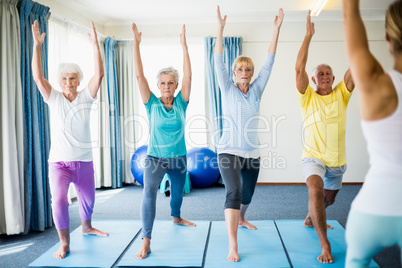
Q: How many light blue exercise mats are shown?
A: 4